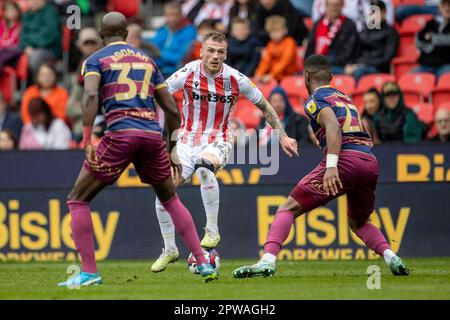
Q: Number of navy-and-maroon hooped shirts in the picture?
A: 2